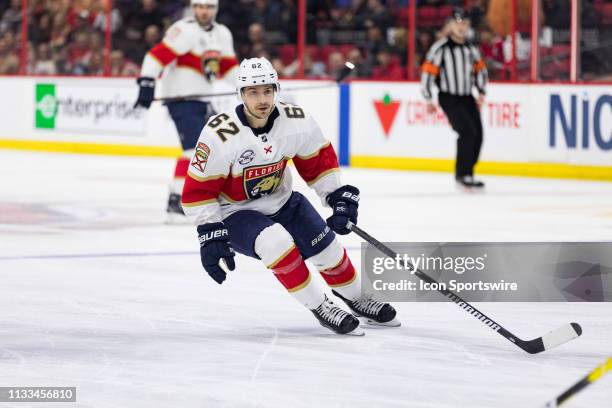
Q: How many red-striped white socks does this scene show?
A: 3